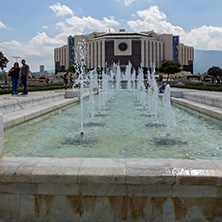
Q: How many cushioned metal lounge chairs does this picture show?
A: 0